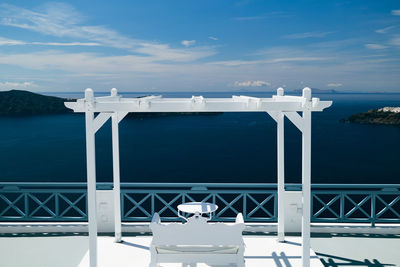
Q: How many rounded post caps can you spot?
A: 4